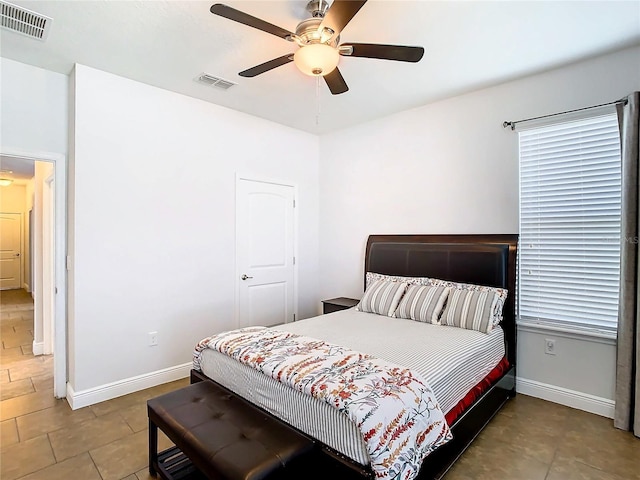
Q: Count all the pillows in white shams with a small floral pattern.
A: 2